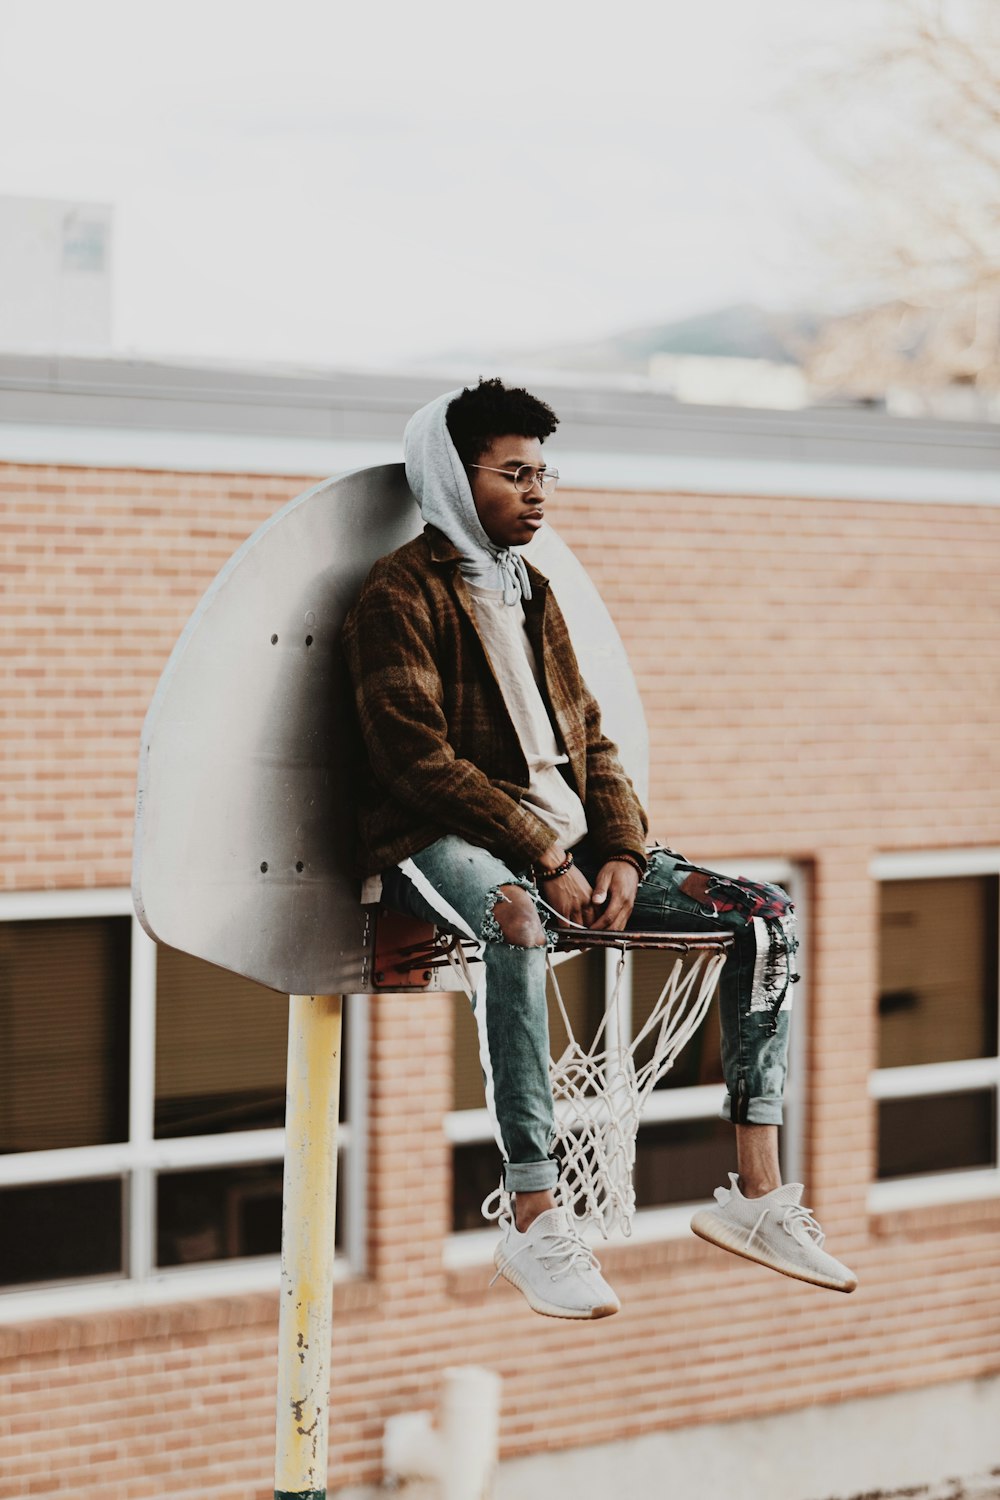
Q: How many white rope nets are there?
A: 1